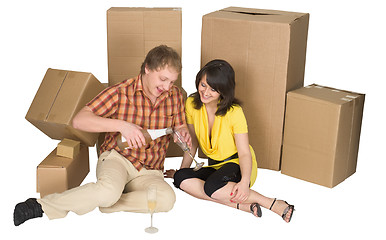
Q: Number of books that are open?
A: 0